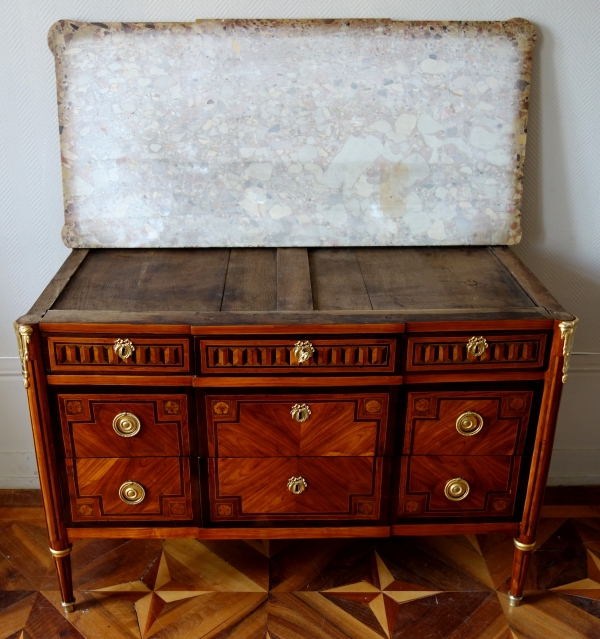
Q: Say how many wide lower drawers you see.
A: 2